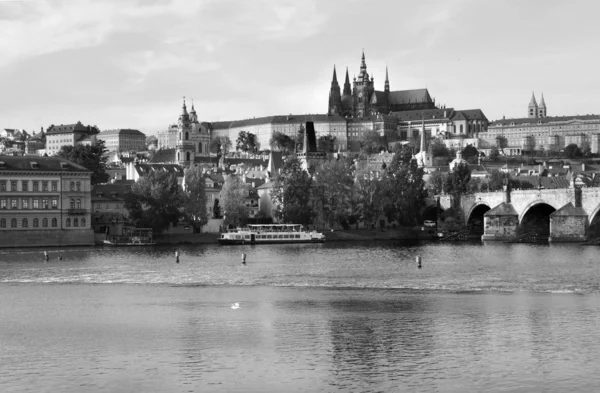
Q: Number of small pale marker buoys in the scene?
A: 4